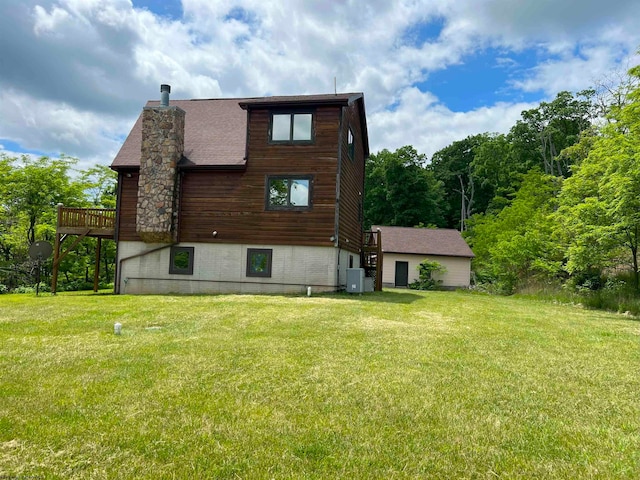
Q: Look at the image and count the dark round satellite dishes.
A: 1